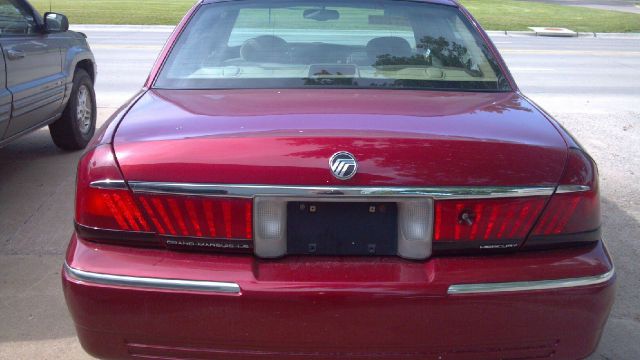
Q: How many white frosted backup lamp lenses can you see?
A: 2